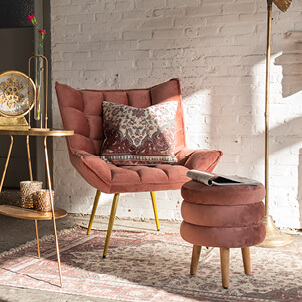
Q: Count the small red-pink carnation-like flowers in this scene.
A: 2